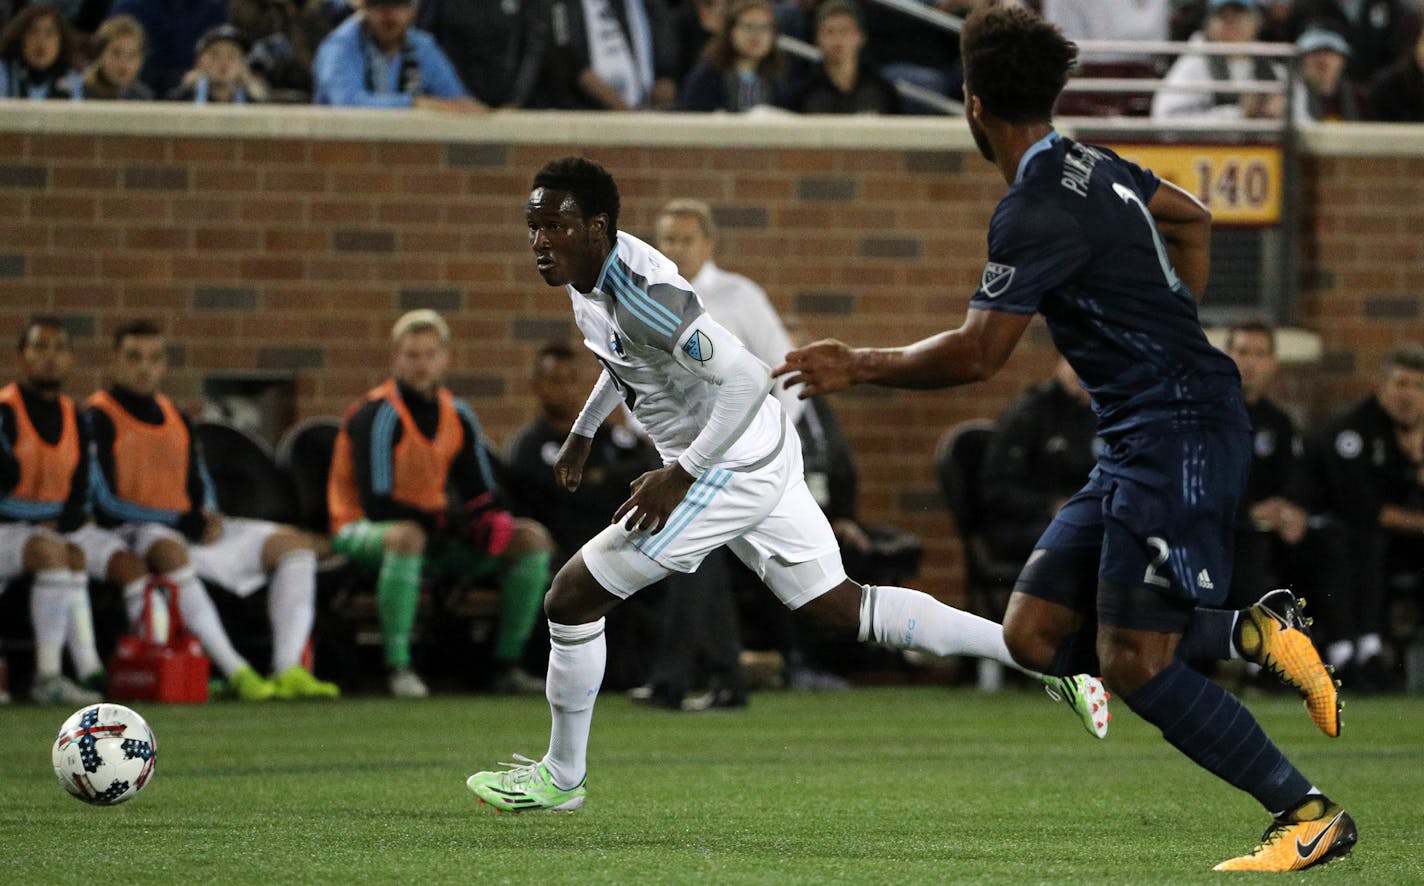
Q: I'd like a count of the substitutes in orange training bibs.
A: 3